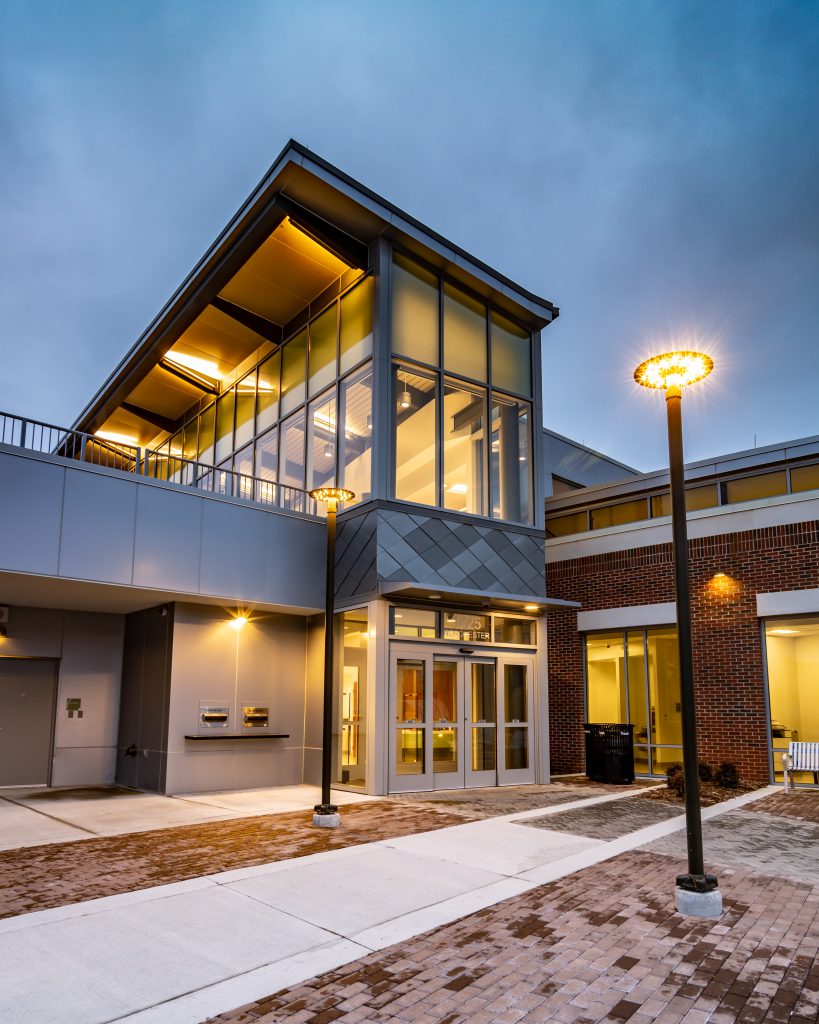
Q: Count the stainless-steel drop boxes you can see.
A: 2